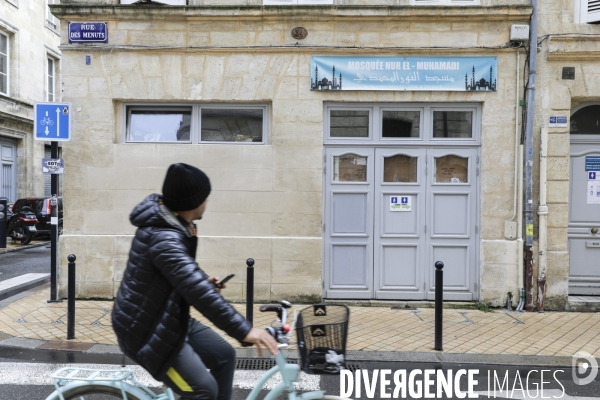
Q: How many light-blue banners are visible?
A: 1